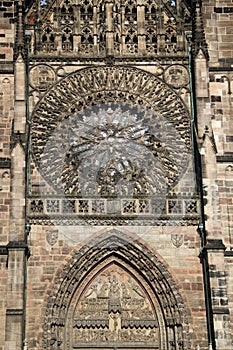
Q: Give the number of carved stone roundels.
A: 2